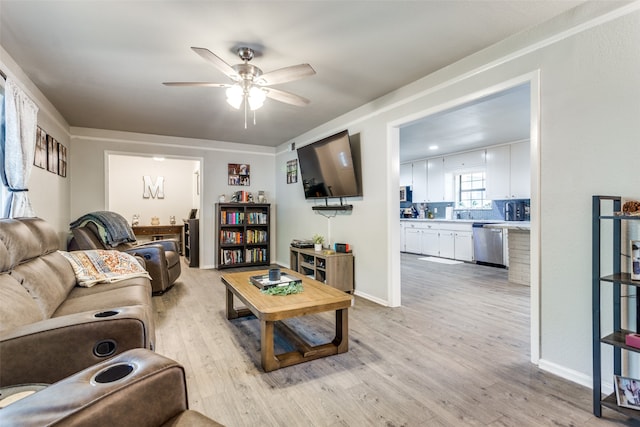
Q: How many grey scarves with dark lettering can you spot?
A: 0